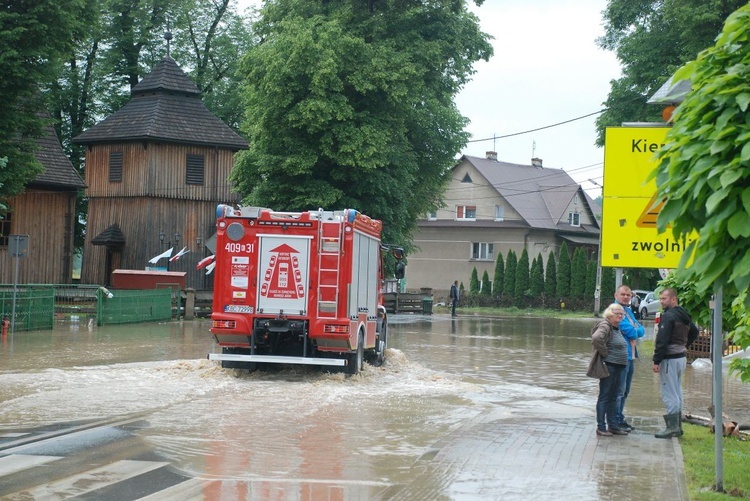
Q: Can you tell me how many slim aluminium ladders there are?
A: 1